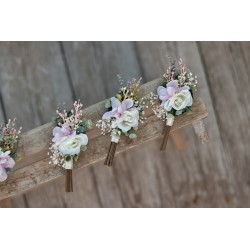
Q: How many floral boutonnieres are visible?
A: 4